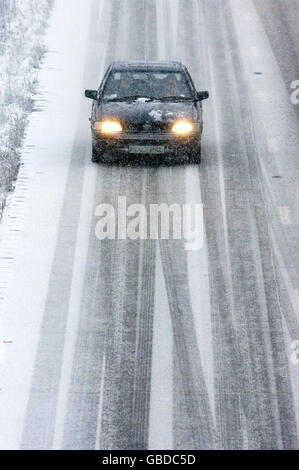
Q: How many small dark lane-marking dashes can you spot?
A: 2